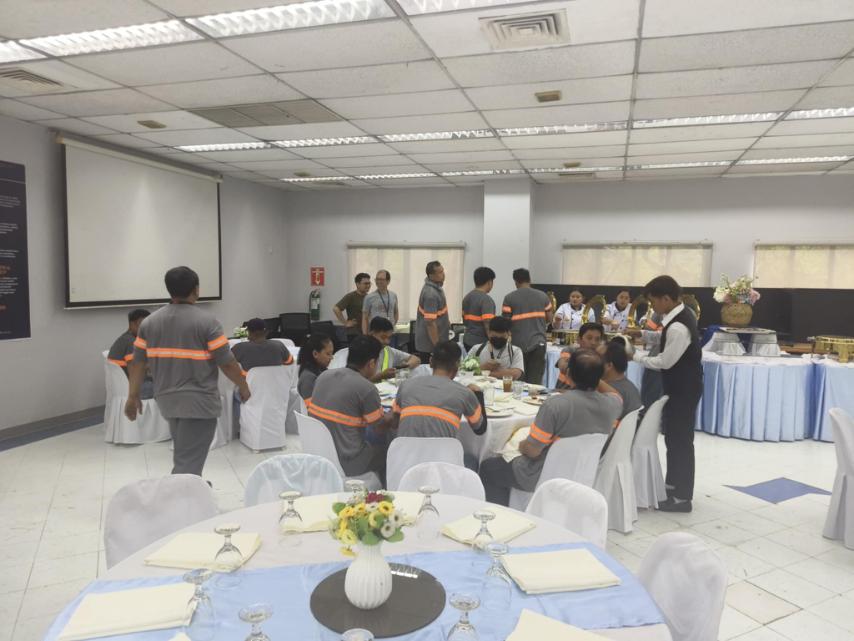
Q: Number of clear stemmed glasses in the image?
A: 10